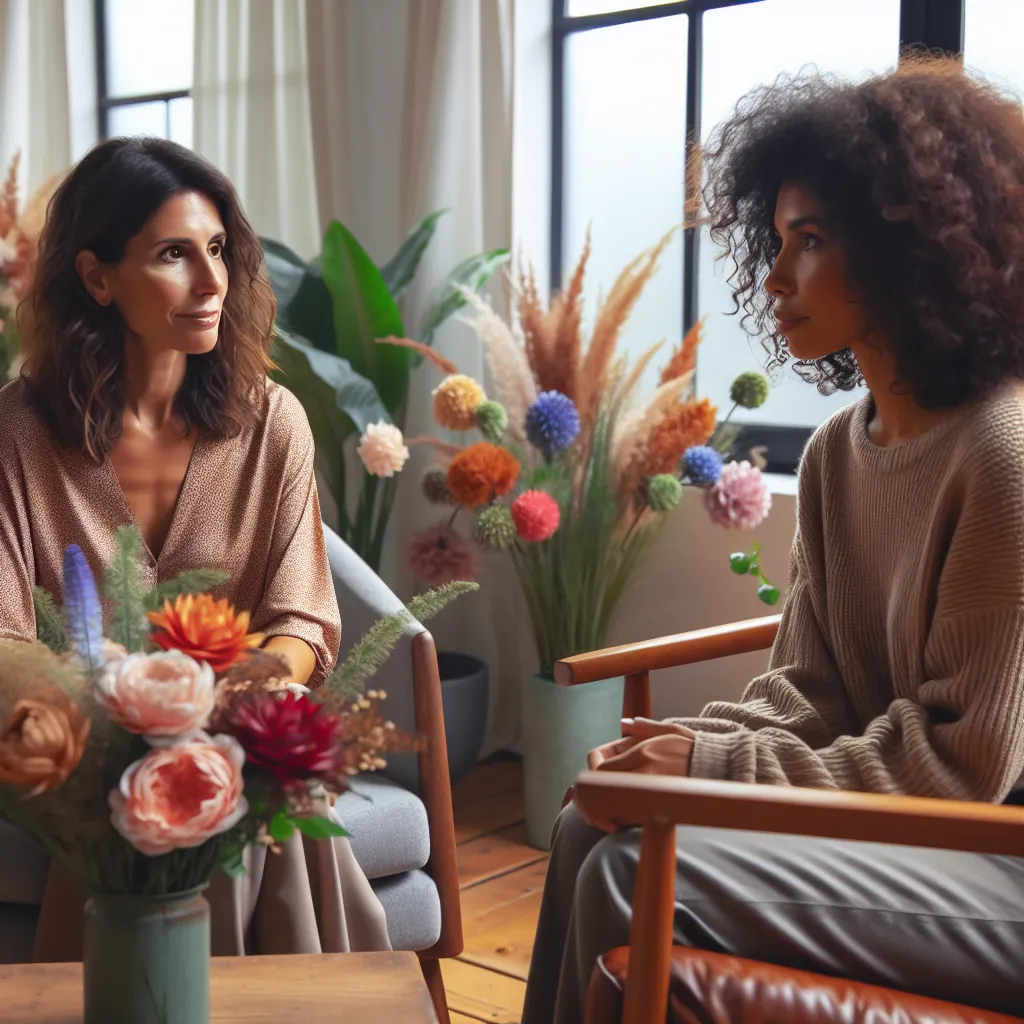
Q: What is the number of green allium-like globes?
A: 4